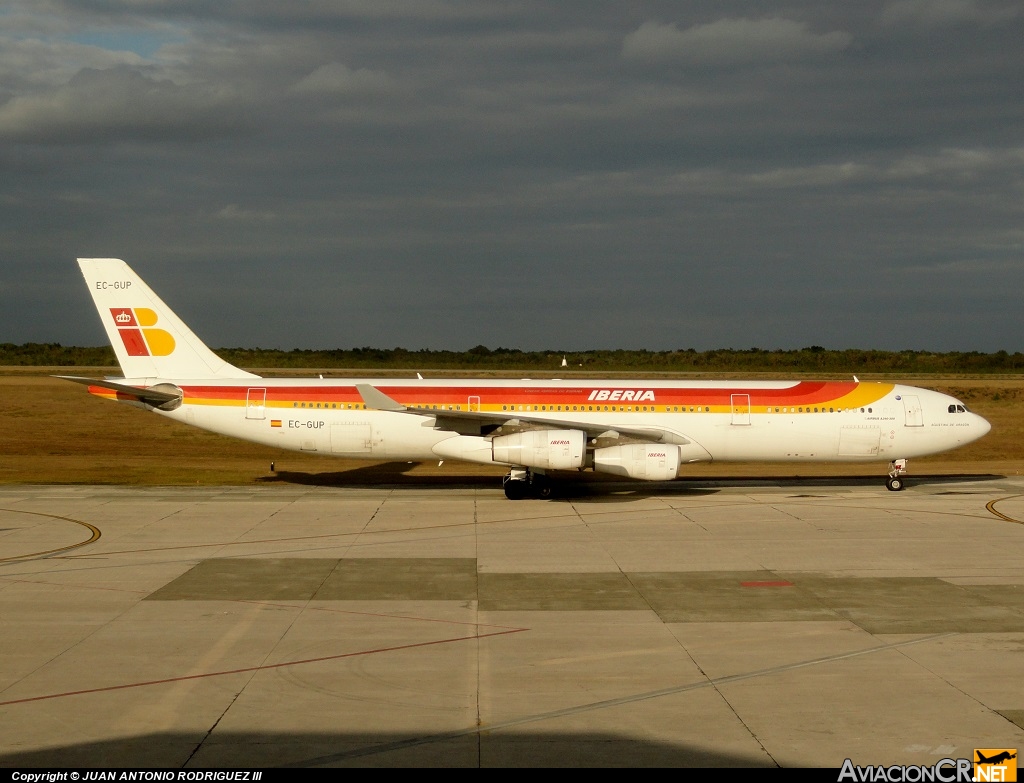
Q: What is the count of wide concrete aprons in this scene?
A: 1